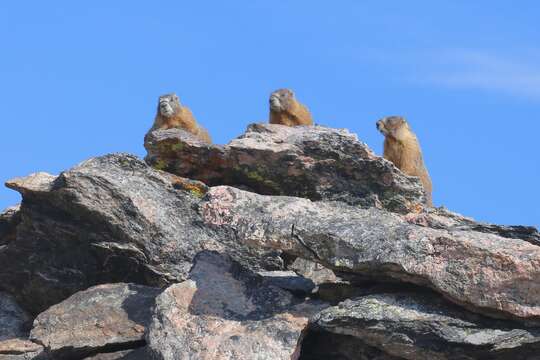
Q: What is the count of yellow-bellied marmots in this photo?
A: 3